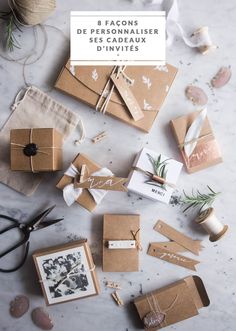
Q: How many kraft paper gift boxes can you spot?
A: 7